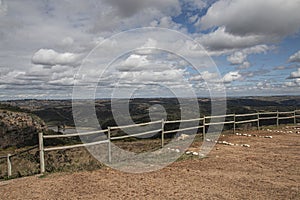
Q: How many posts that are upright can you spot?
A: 9